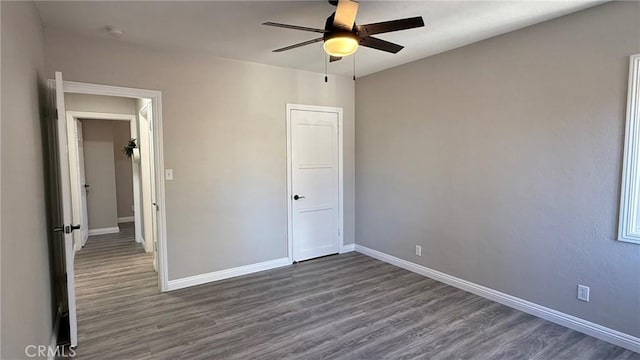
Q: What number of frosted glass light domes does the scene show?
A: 1